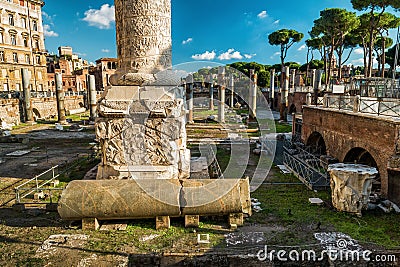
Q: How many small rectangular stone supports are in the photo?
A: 4